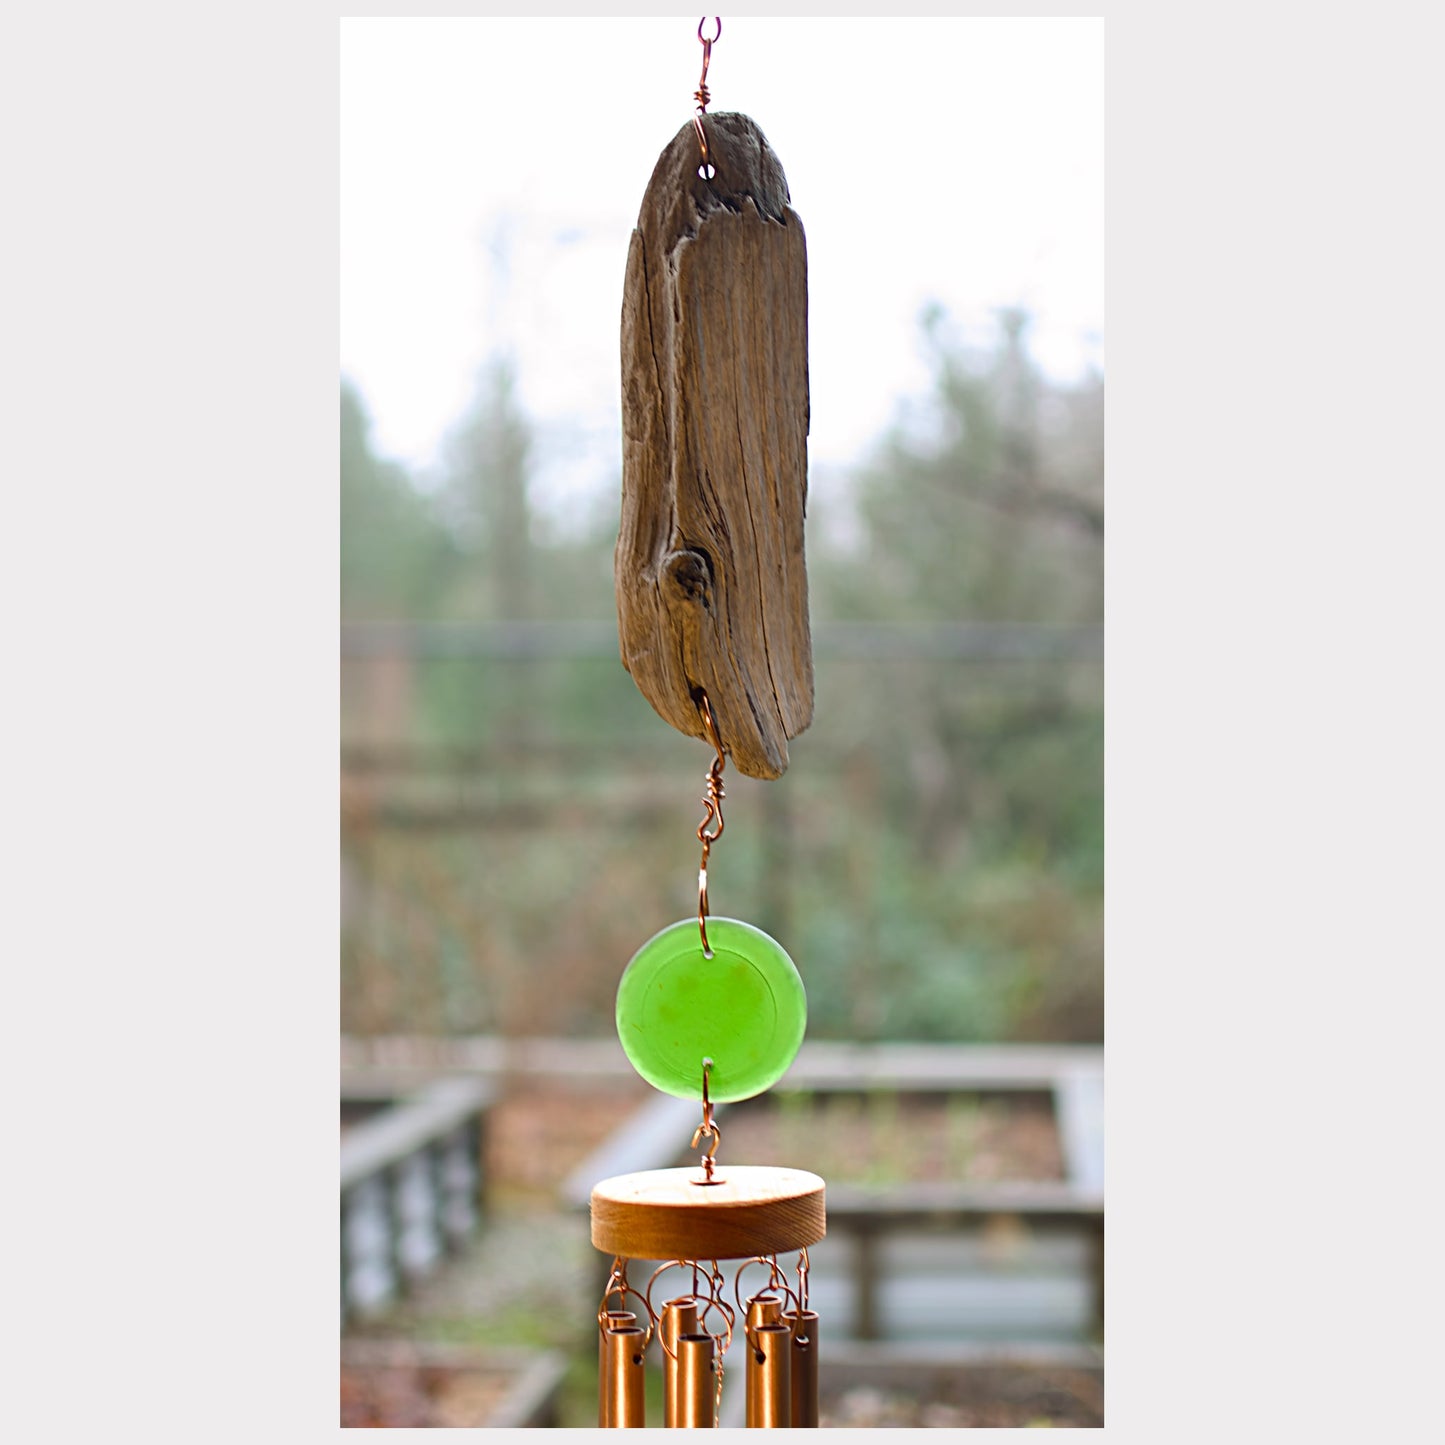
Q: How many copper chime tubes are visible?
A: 7